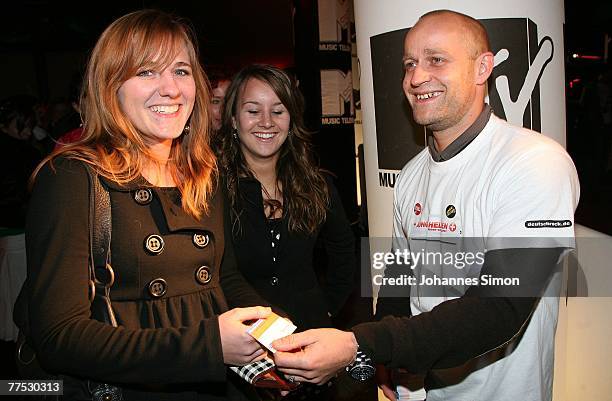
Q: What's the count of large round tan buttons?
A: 5